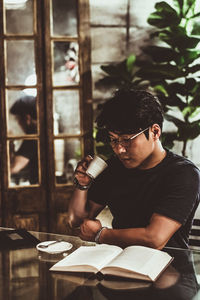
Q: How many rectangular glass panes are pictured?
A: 8